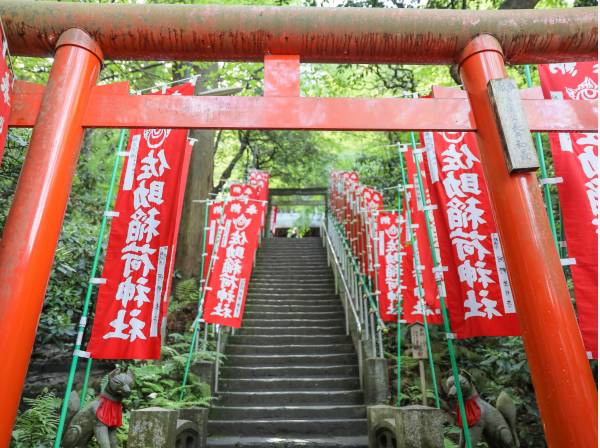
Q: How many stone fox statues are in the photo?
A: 2